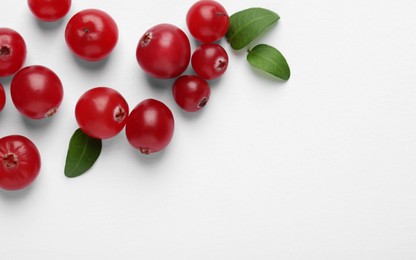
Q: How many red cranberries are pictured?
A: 12